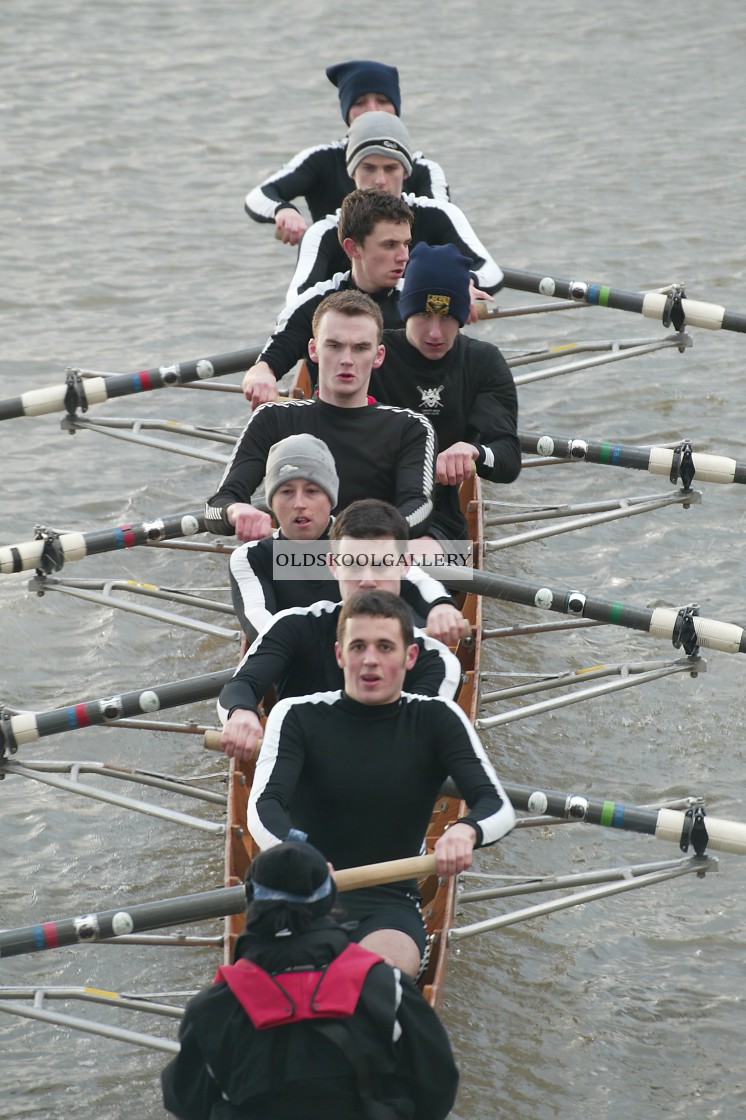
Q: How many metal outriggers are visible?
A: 8